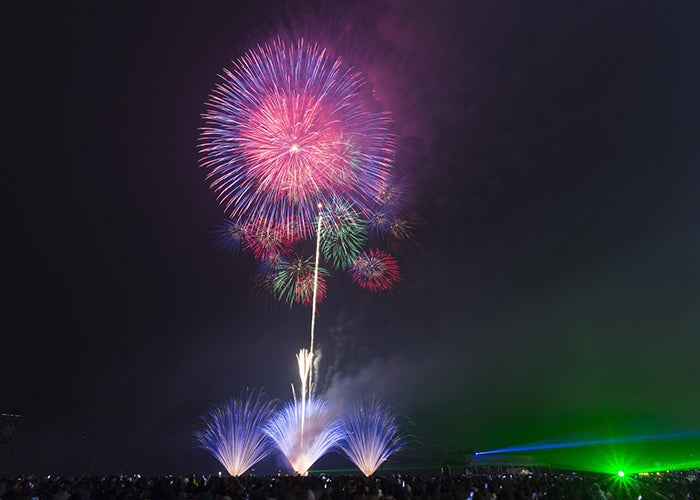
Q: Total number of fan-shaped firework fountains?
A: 3